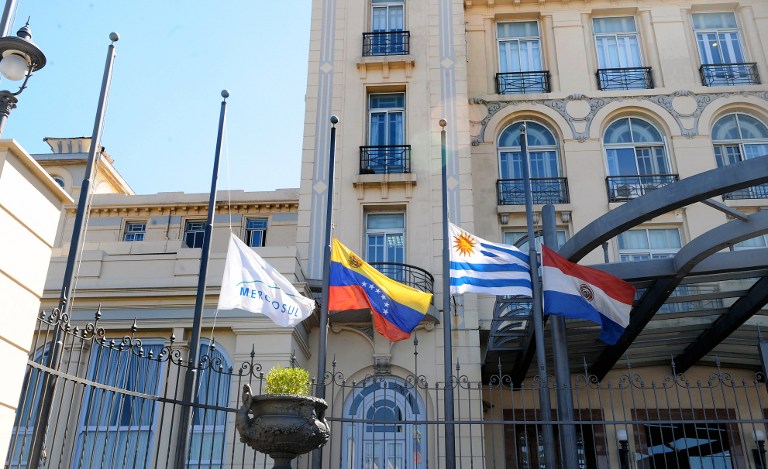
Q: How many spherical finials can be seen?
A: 5